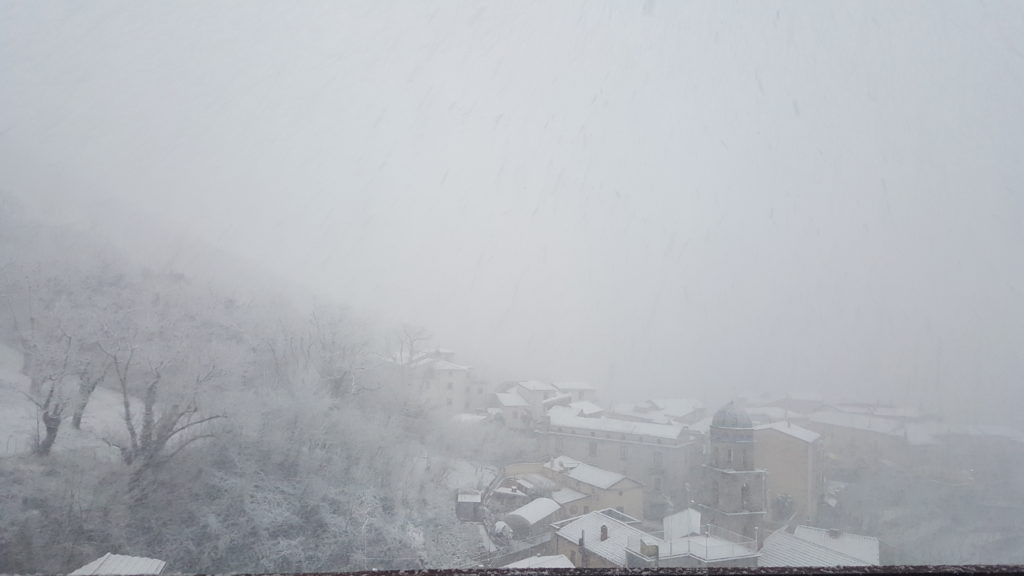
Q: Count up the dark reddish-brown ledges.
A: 1